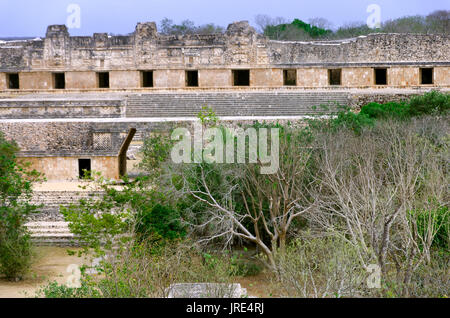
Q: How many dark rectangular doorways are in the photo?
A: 11